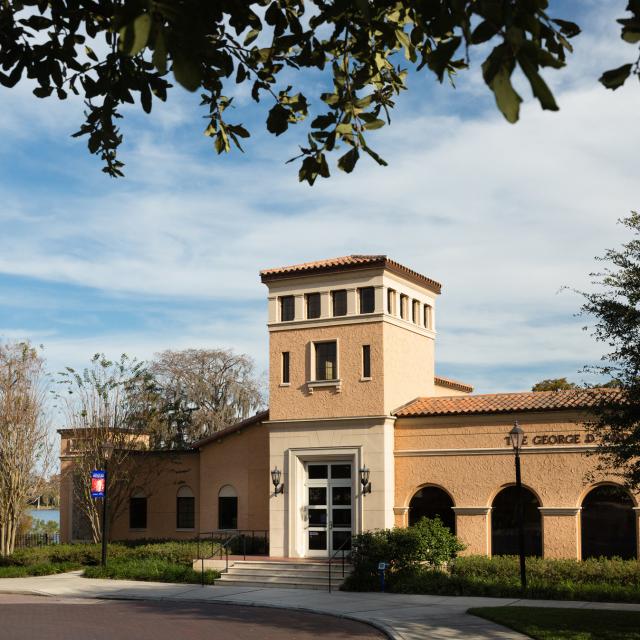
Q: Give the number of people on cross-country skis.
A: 0